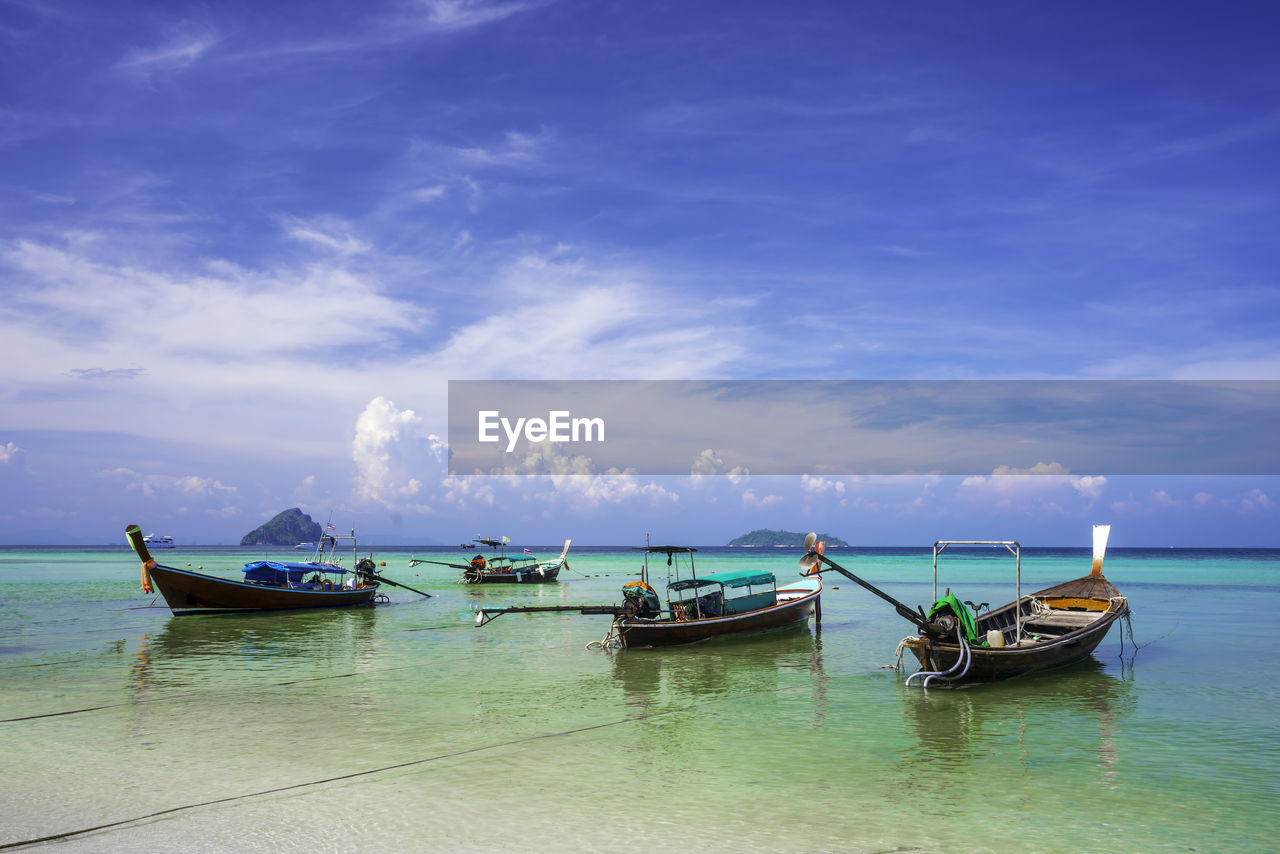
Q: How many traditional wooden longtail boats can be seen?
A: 4